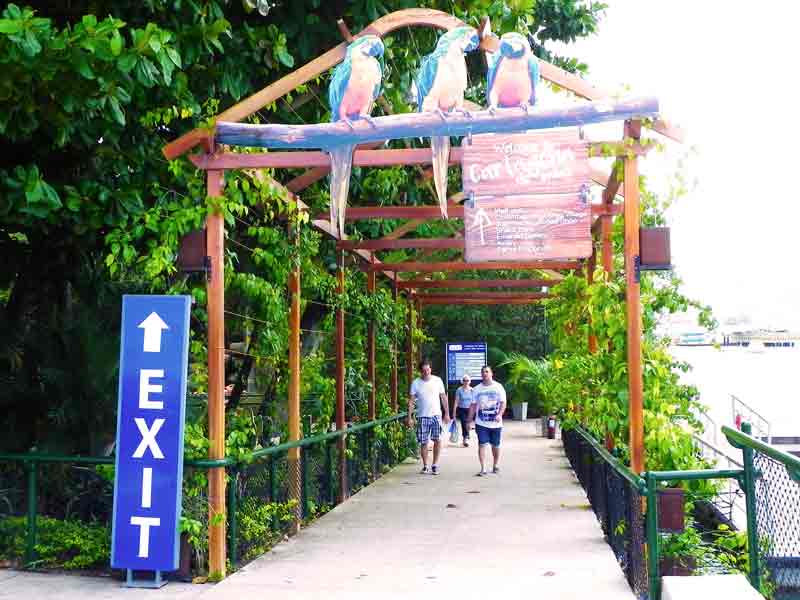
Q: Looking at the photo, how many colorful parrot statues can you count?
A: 3